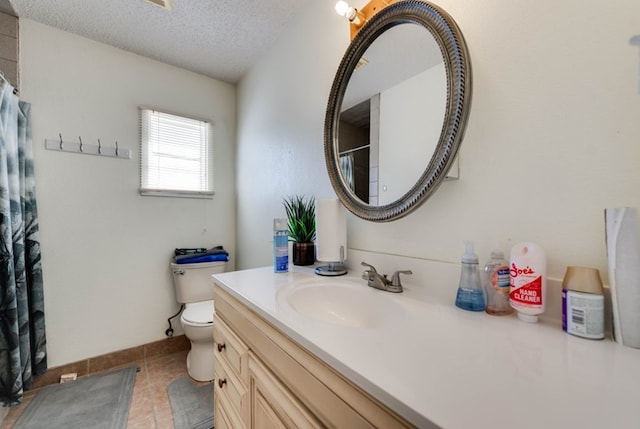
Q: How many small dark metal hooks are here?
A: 4